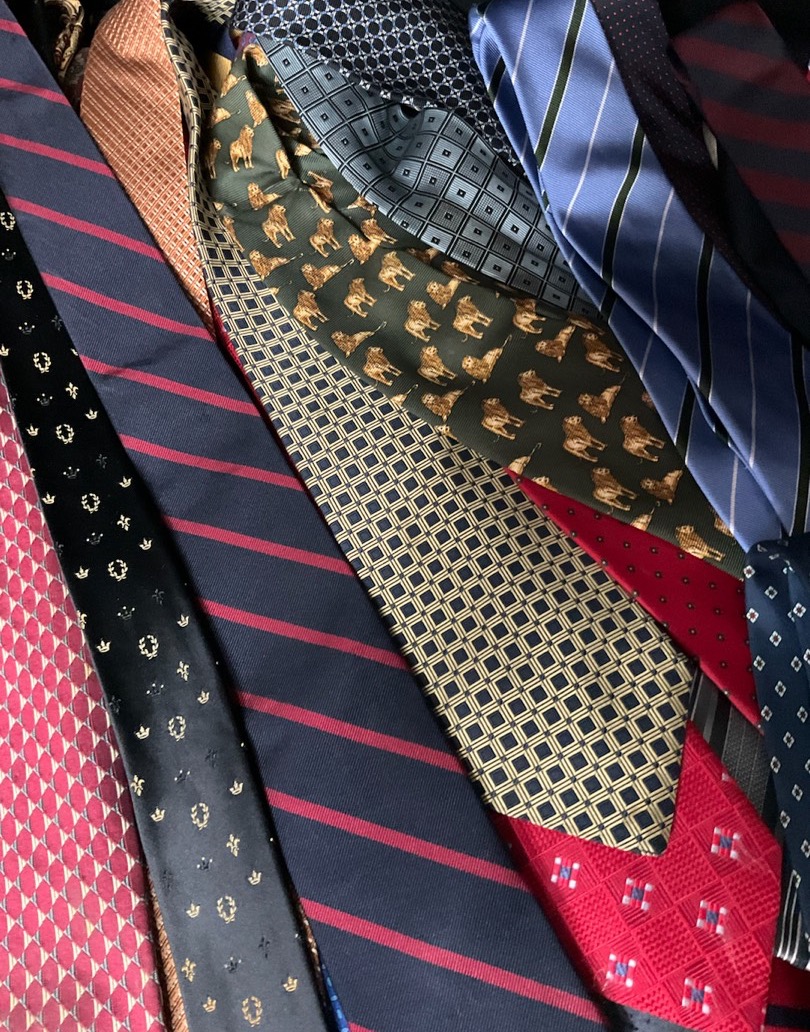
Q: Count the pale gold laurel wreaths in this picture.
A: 11